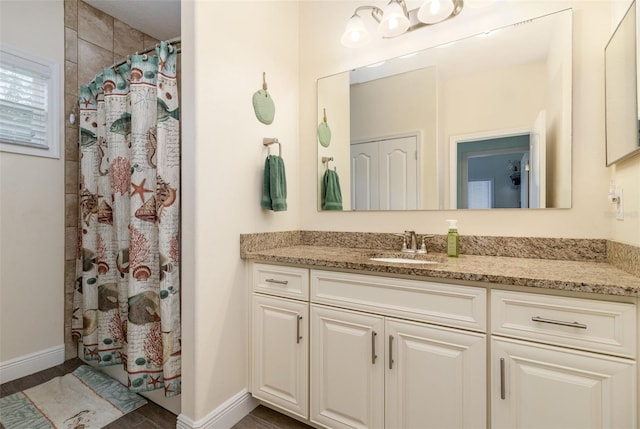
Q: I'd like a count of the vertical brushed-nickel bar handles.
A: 4